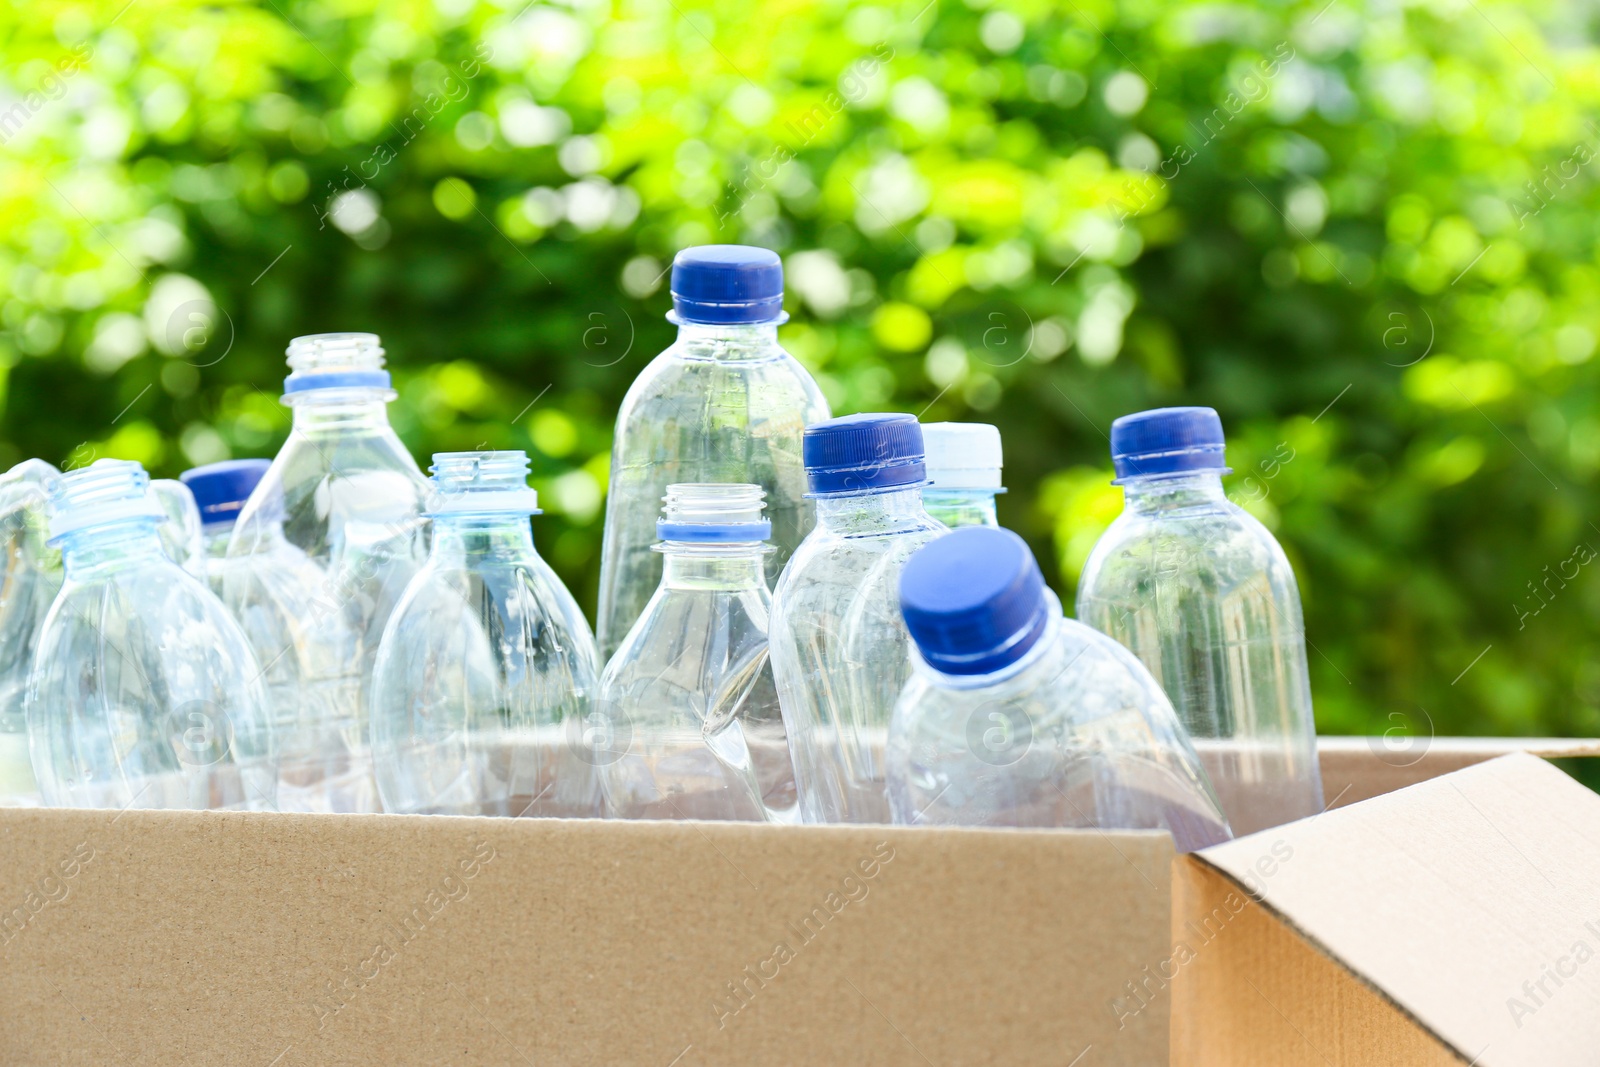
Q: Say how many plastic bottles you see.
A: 11